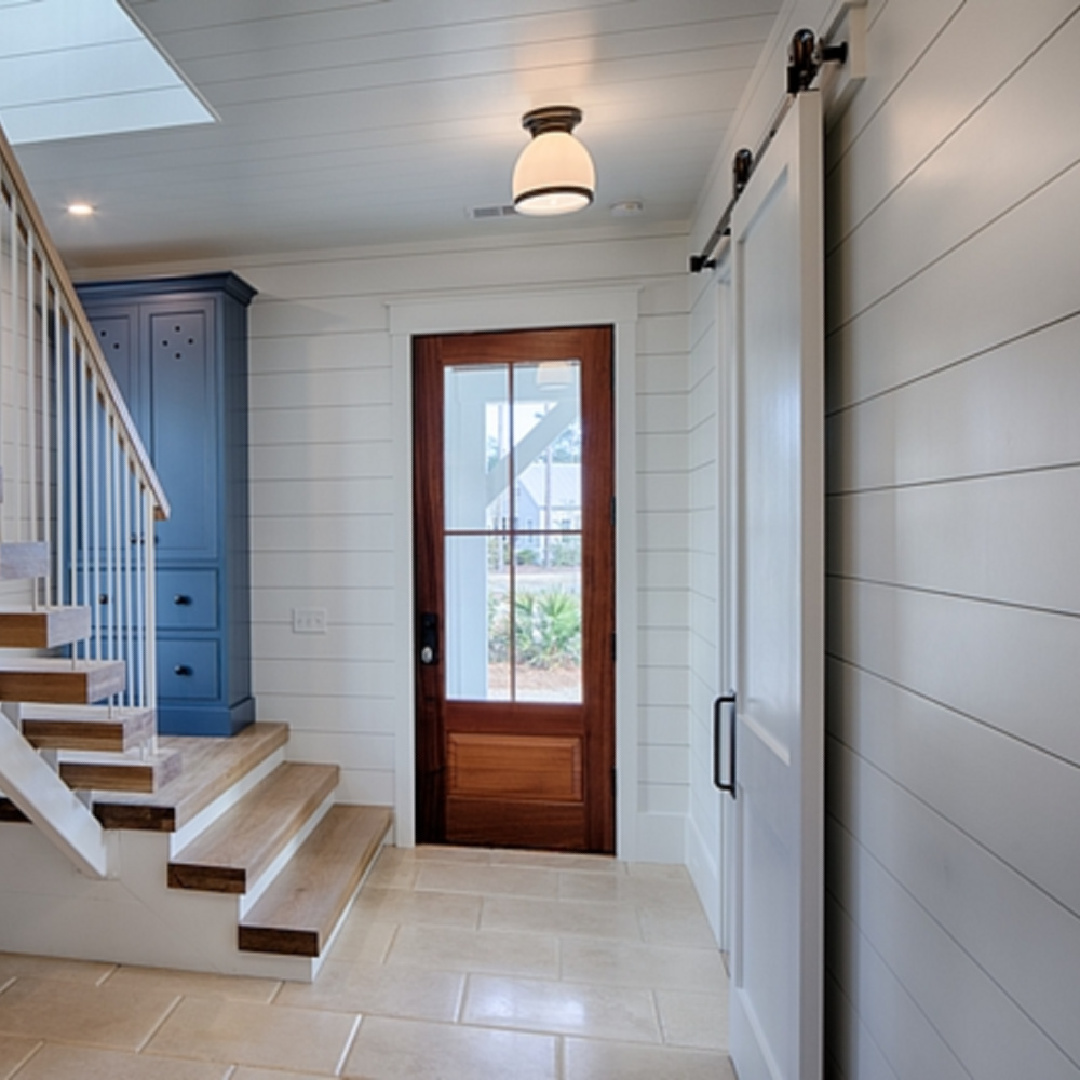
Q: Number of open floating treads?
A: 5